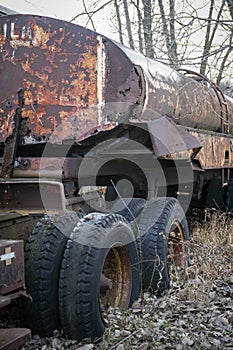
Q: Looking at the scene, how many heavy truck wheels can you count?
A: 4